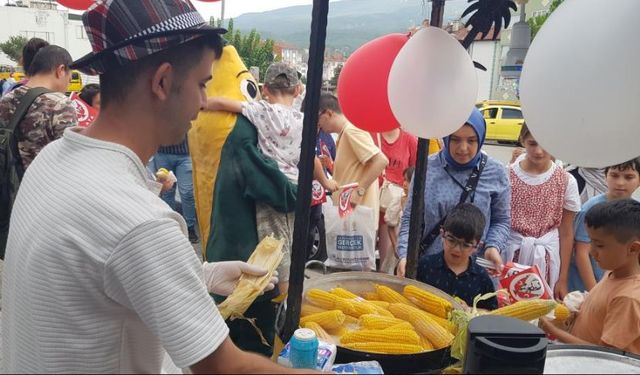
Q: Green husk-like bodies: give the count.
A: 1